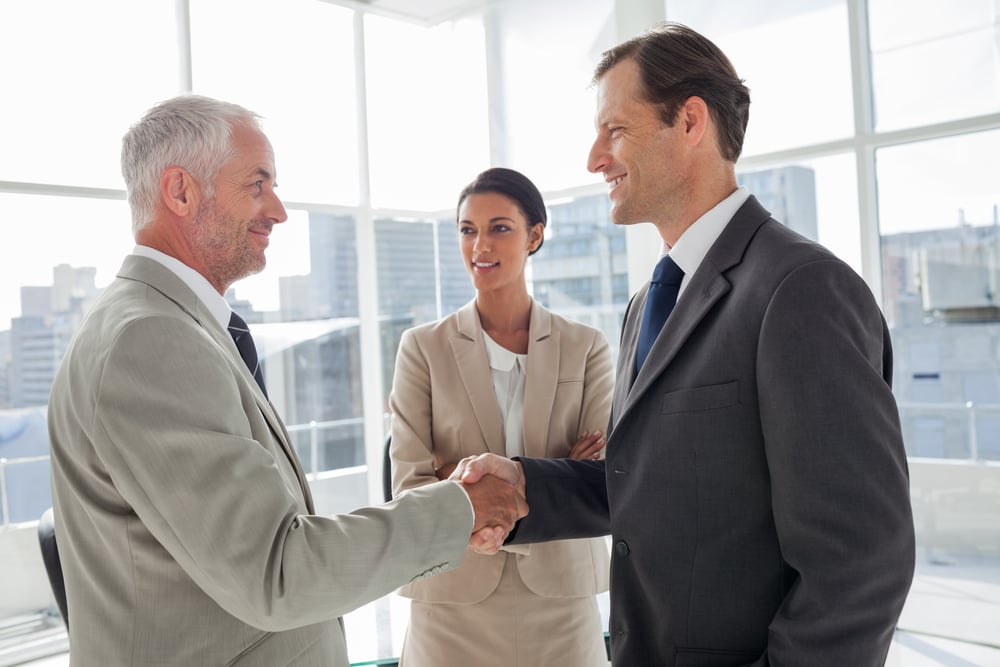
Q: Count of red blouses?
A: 0